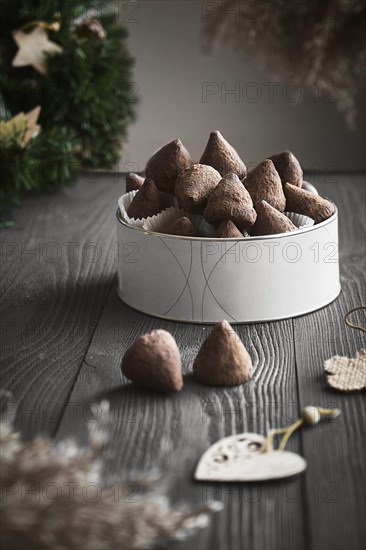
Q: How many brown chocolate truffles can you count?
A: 14